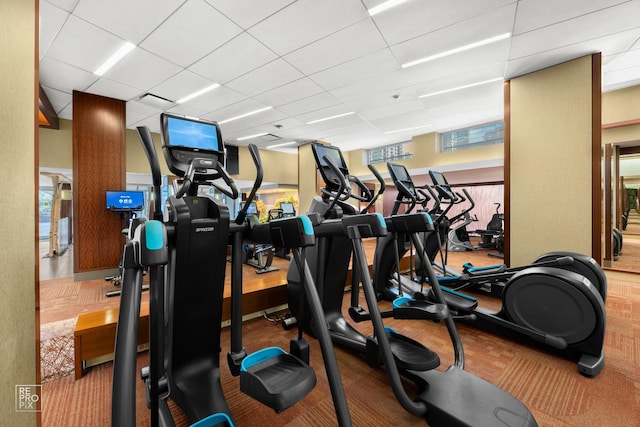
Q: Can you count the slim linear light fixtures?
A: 10